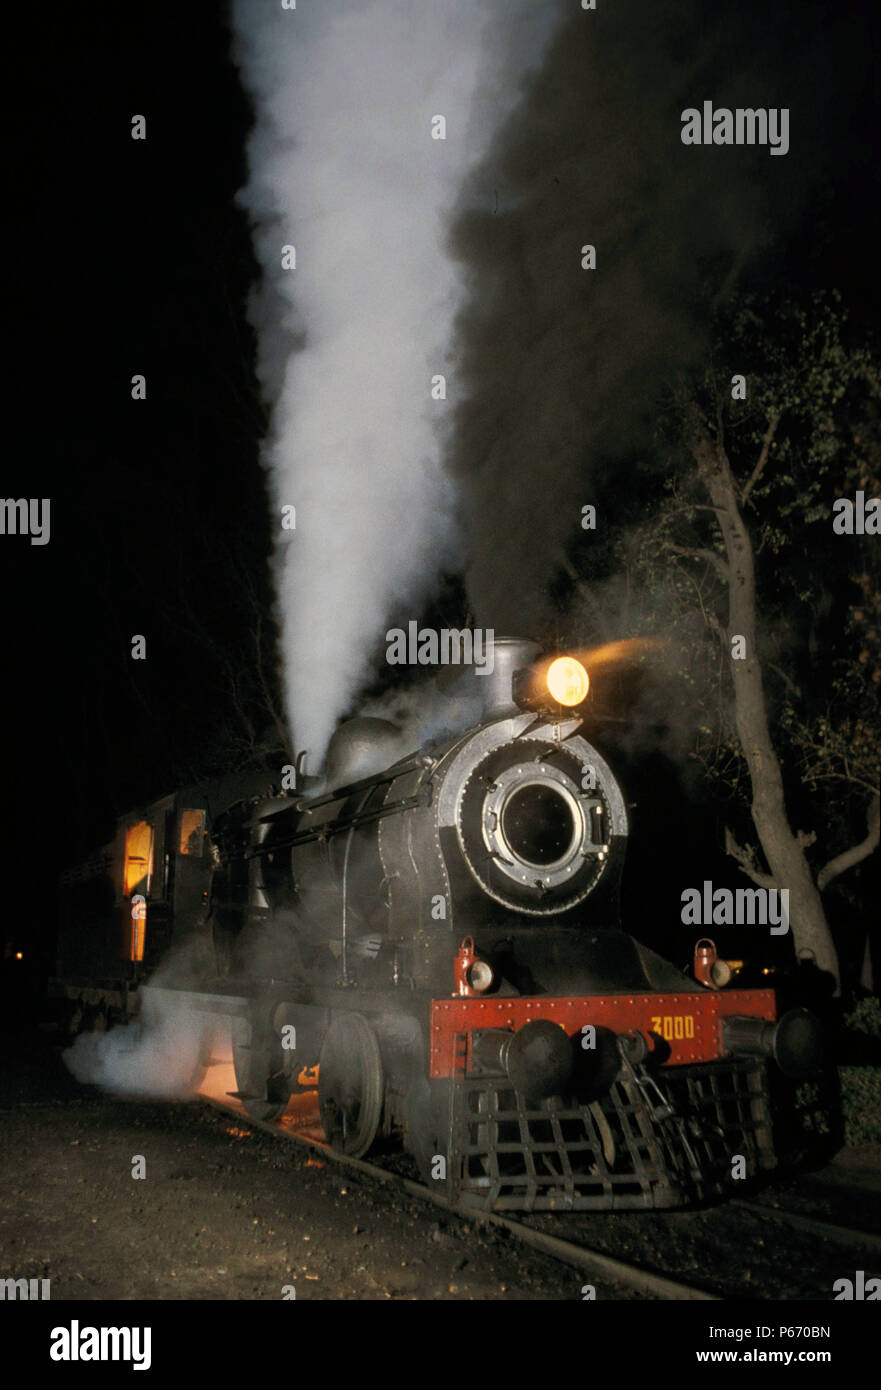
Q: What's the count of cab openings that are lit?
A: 2